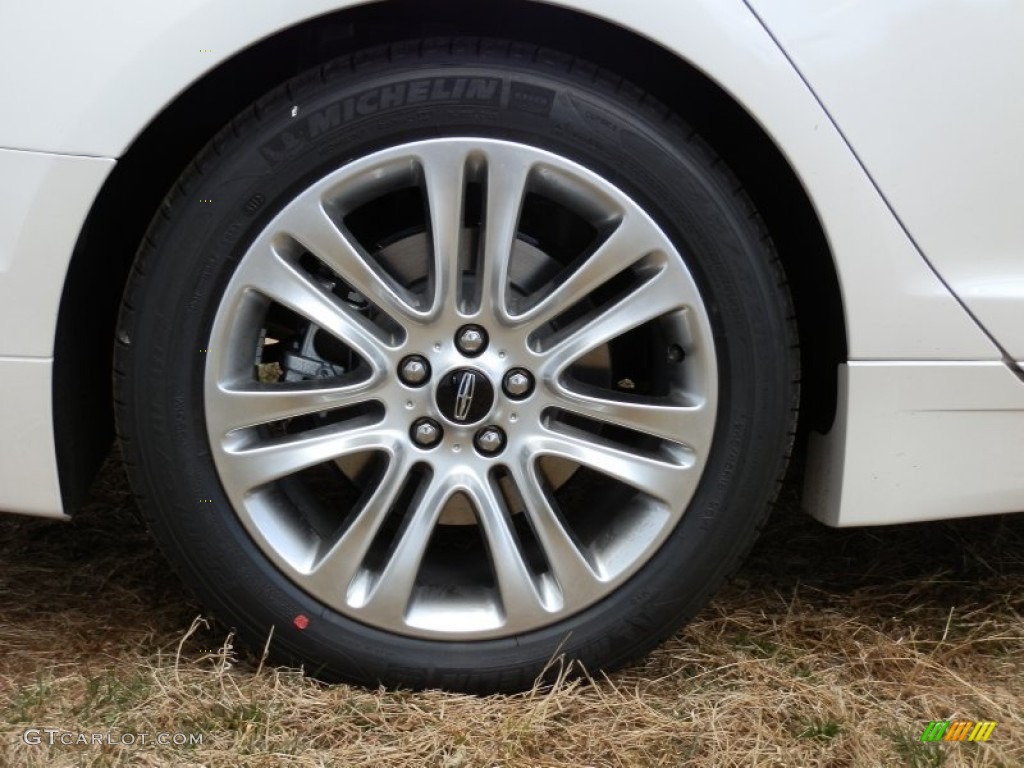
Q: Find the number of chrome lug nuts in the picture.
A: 5